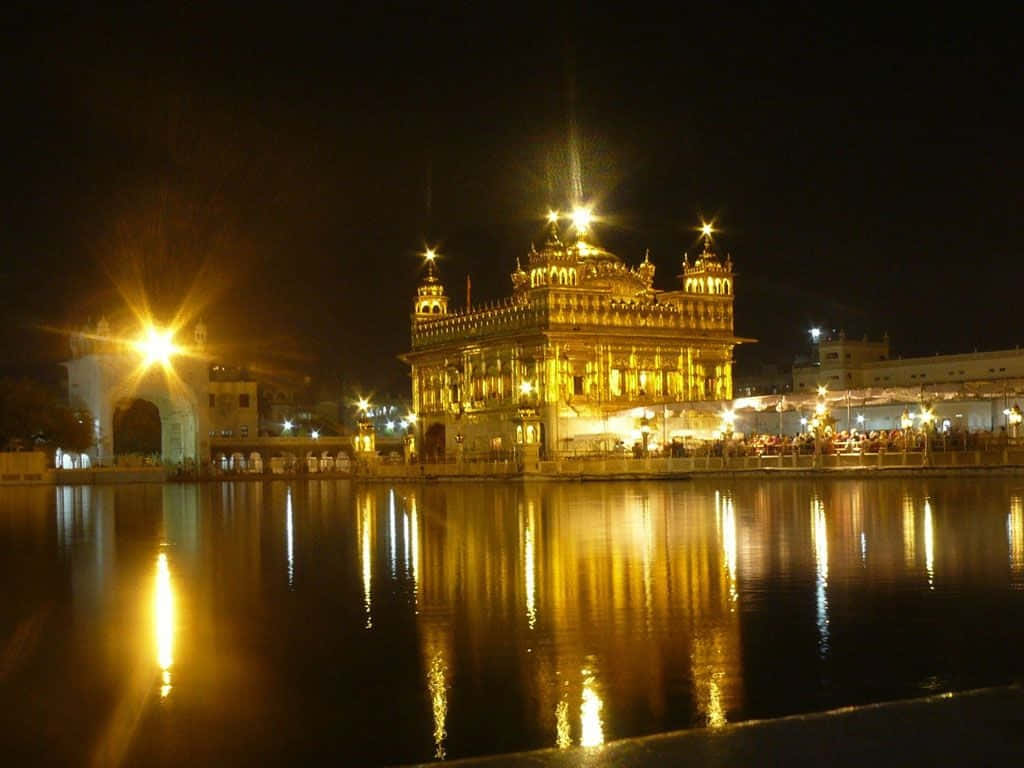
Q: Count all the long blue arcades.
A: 0